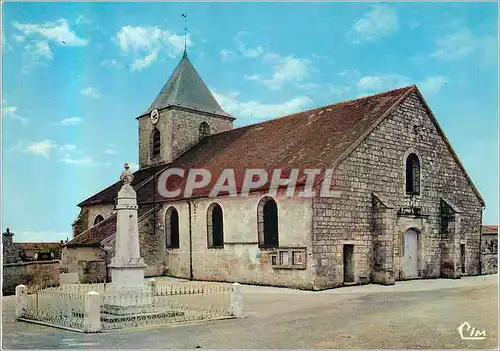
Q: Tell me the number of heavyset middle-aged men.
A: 0